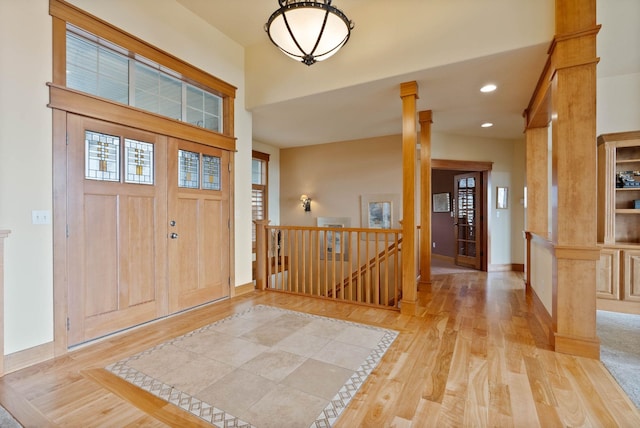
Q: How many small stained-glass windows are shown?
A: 4